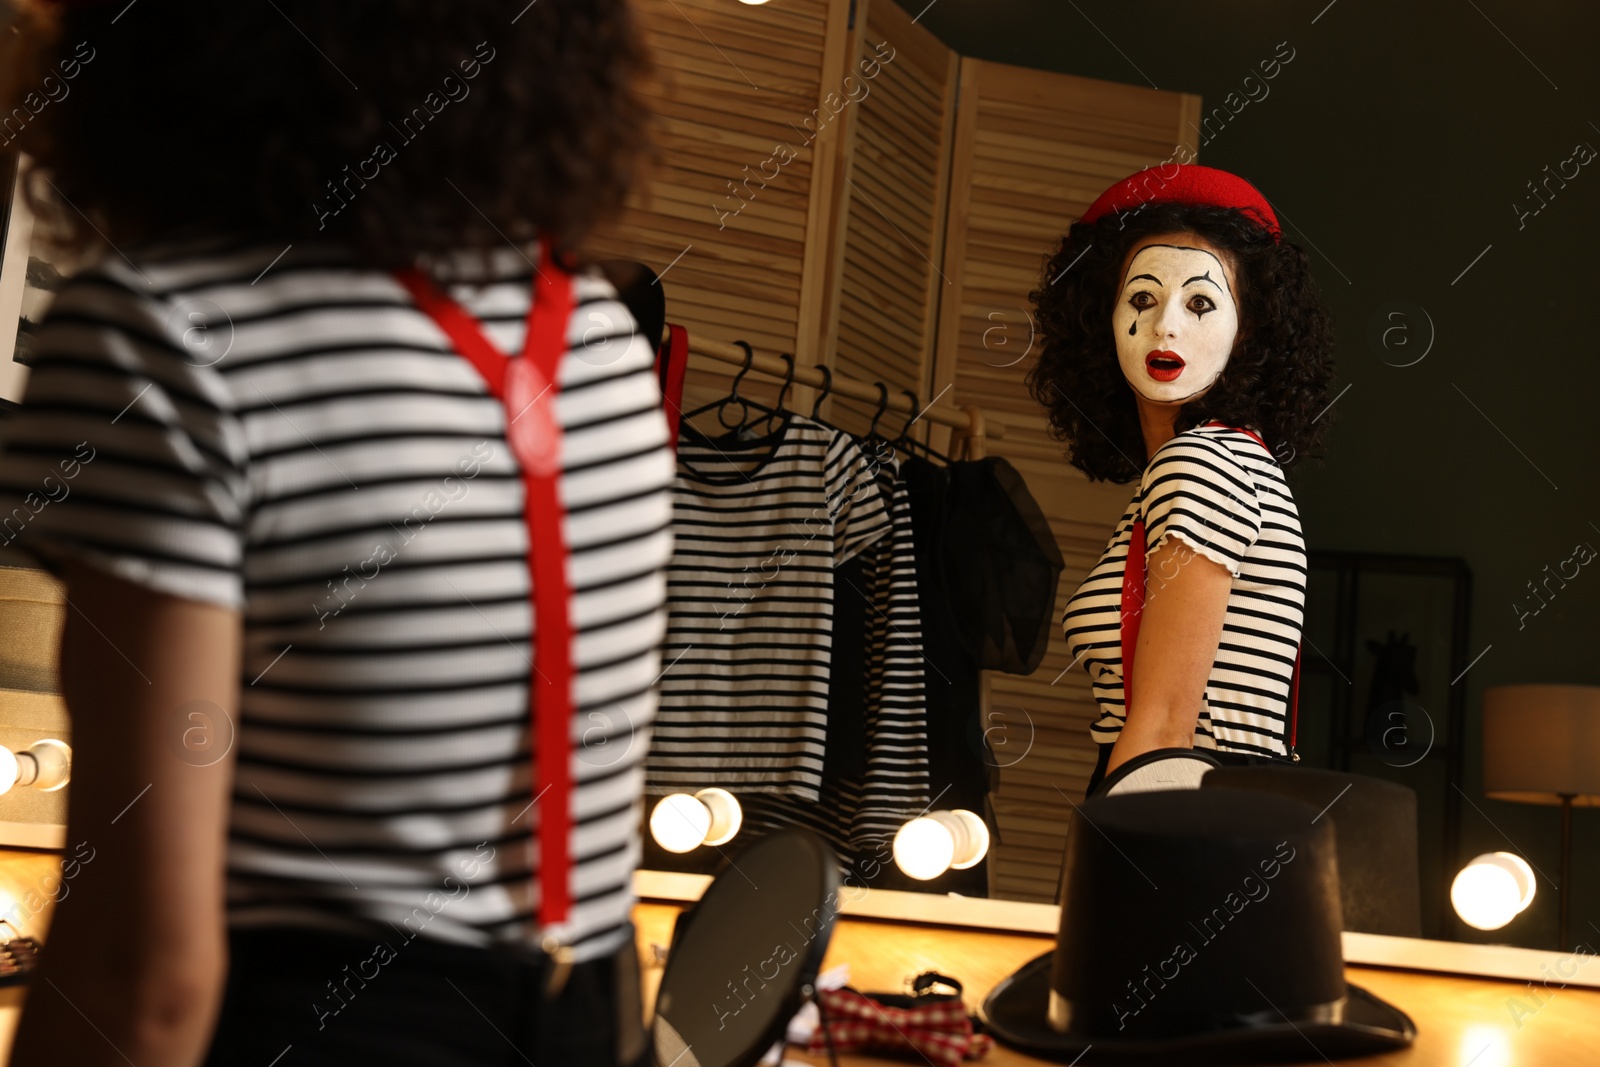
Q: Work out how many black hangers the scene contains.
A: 5